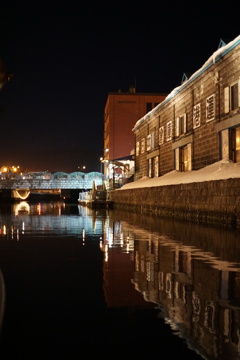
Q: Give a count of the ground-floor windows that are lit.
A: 3